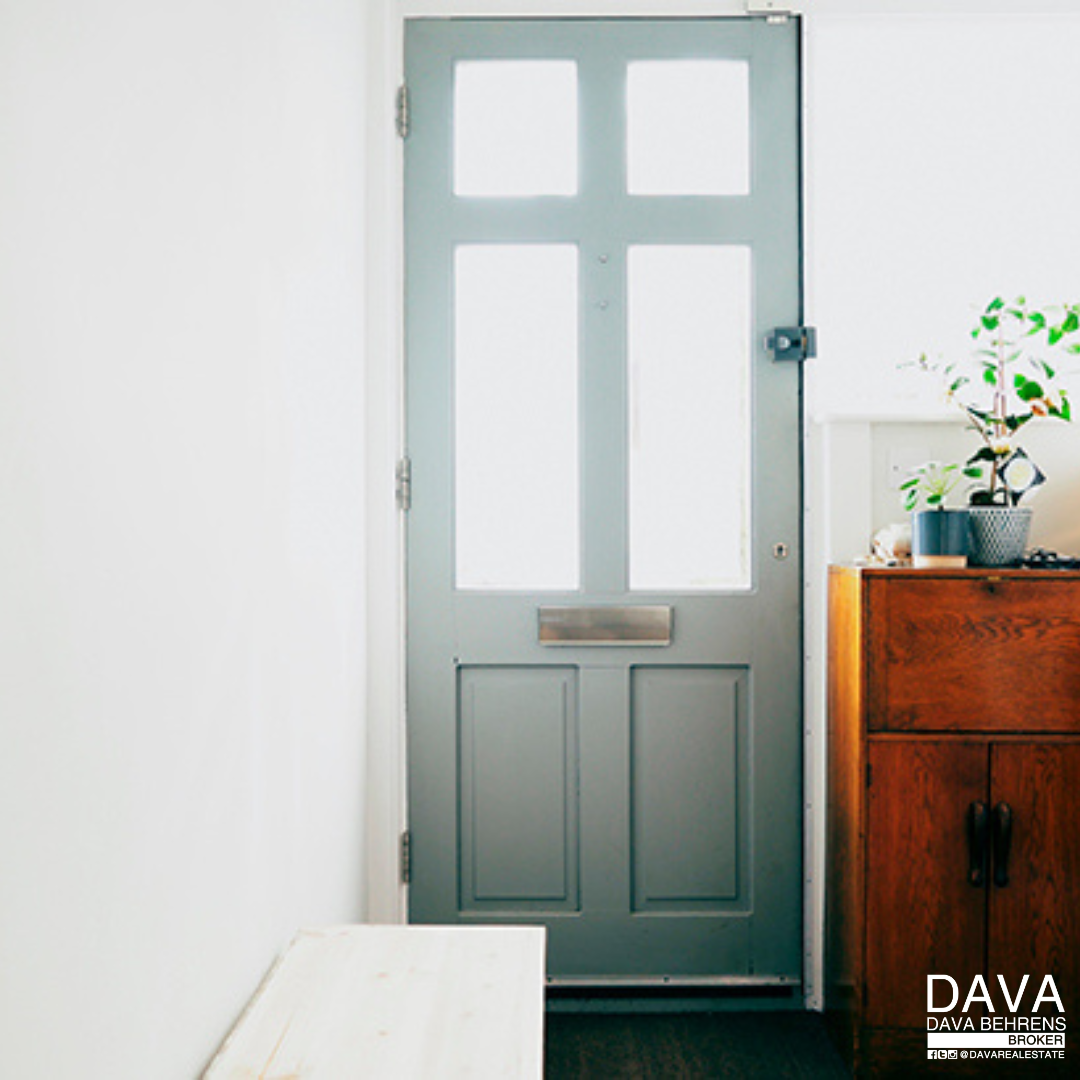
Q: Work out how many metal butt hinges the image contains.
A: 3